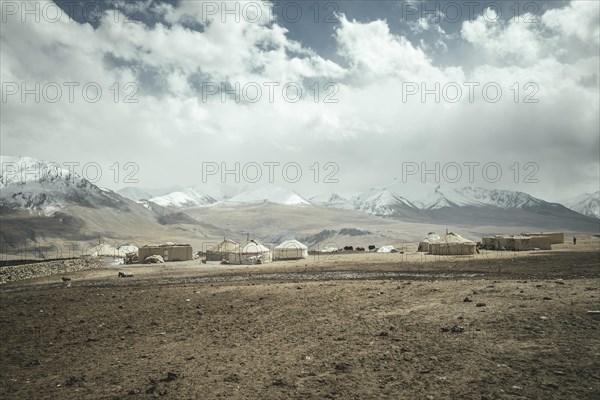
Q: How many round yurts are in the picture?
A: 7